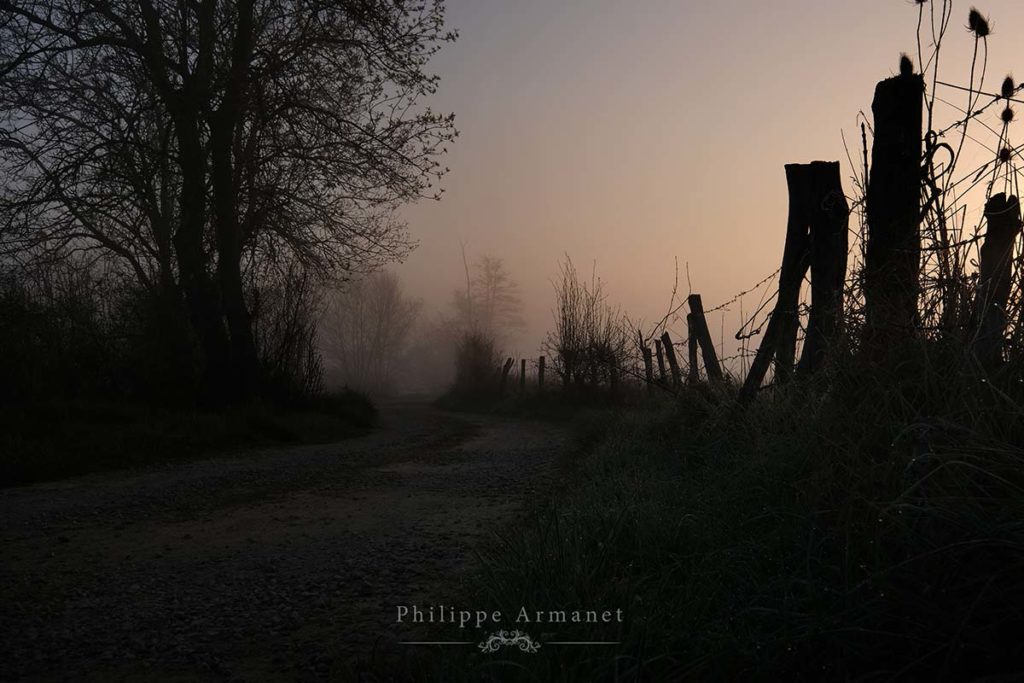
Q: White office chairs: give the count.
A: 0